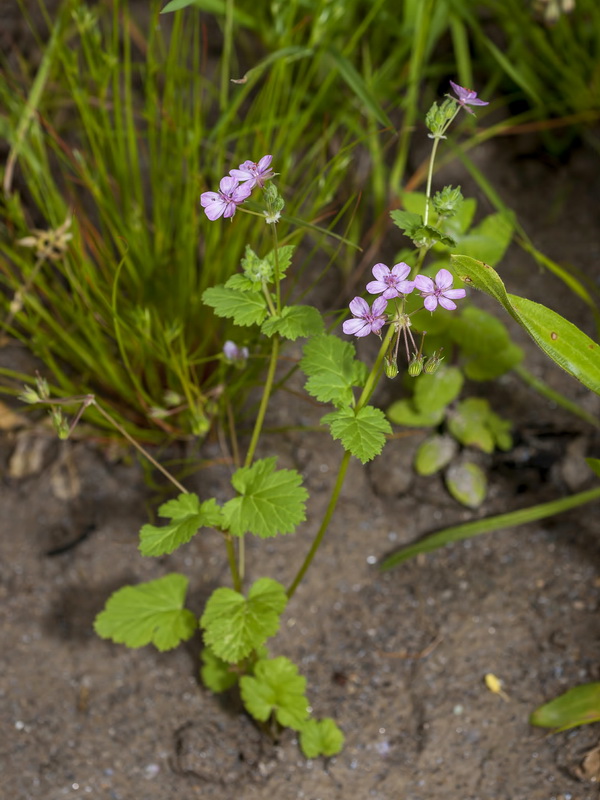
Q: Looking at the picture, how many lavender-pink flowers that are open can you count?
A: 6